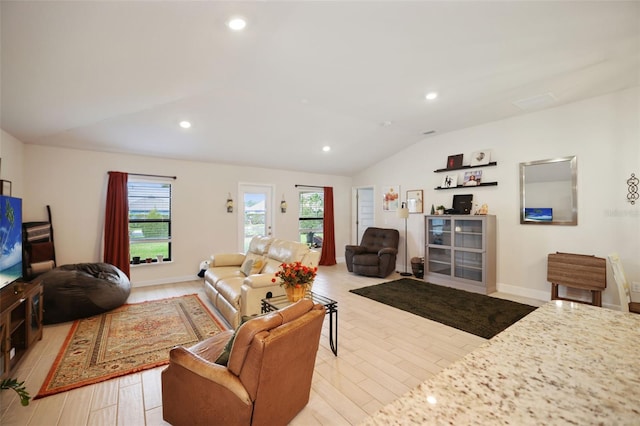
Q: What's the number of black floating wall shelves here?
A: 2